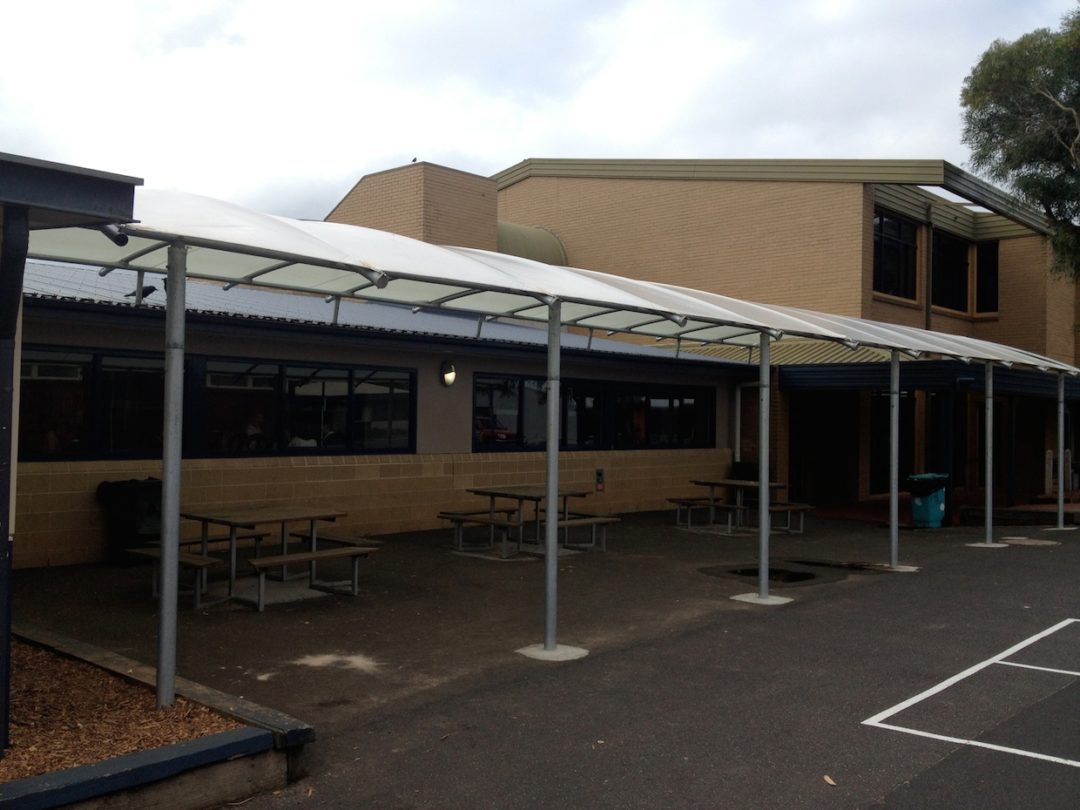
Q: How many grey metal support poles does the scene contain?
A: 6